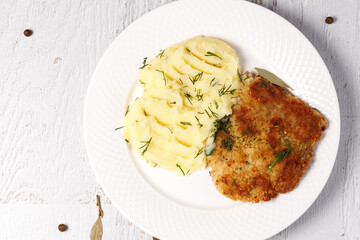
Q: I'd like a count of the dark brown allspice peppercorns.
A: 3